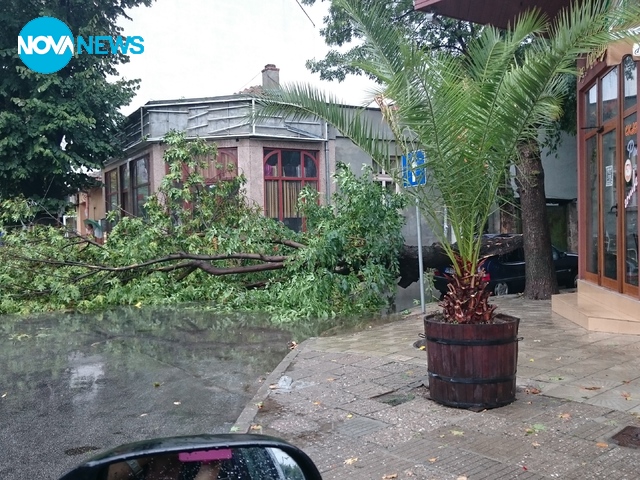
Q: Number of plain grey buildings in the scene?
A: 1